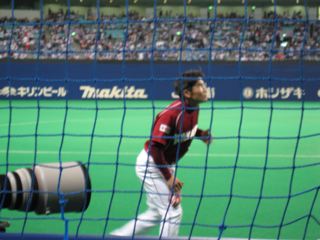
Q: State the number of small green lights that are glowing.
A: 4